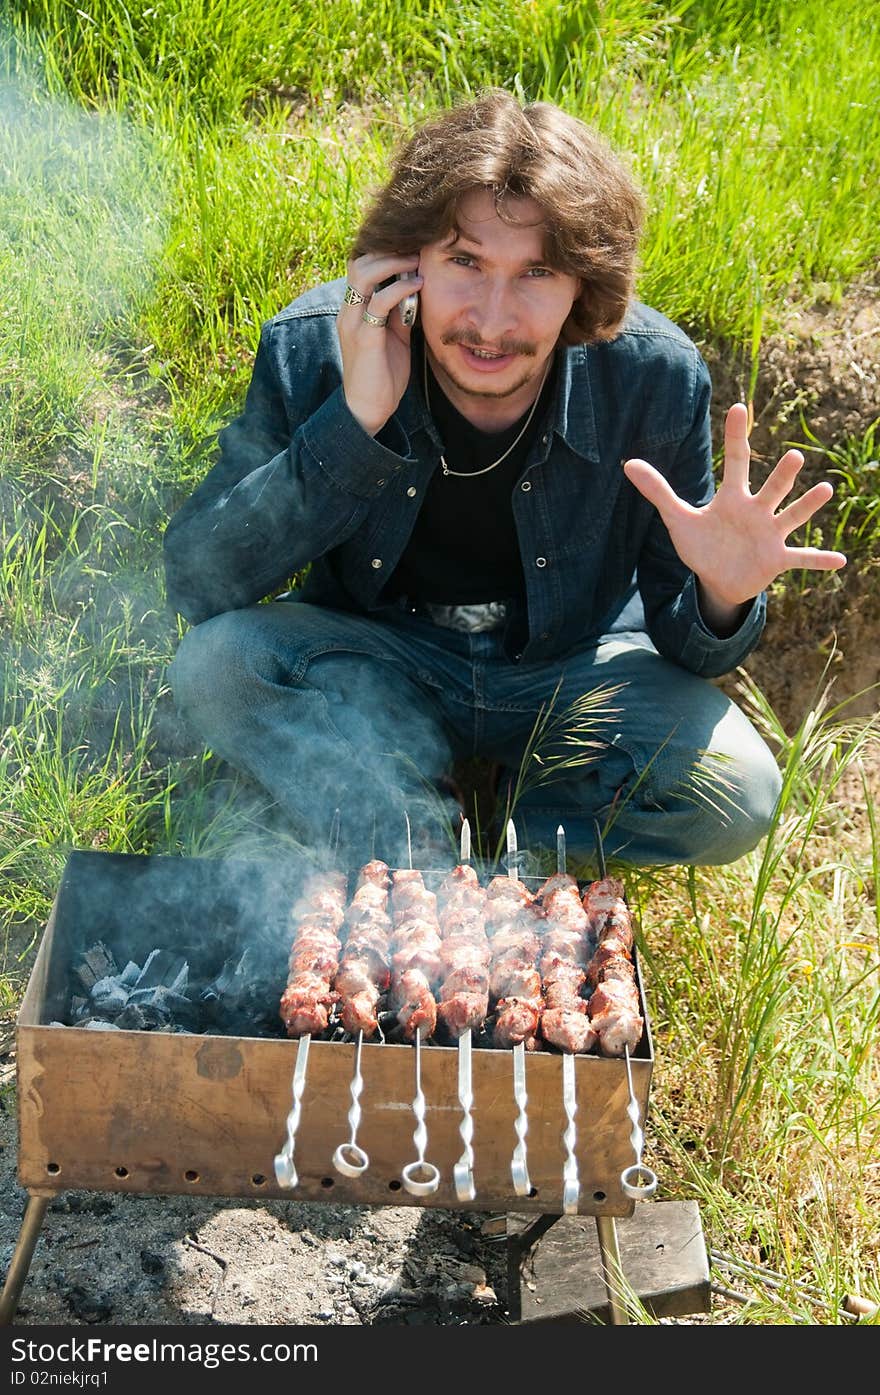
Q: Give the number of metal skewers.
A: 7